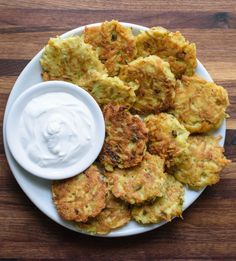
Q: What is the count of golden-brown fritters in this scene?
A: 13